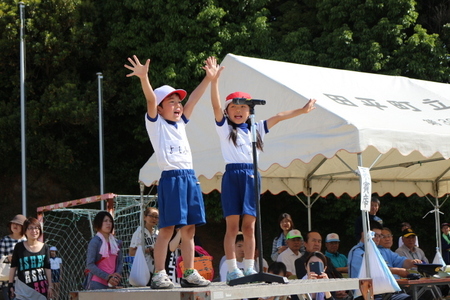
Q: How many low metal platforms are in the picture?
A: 1